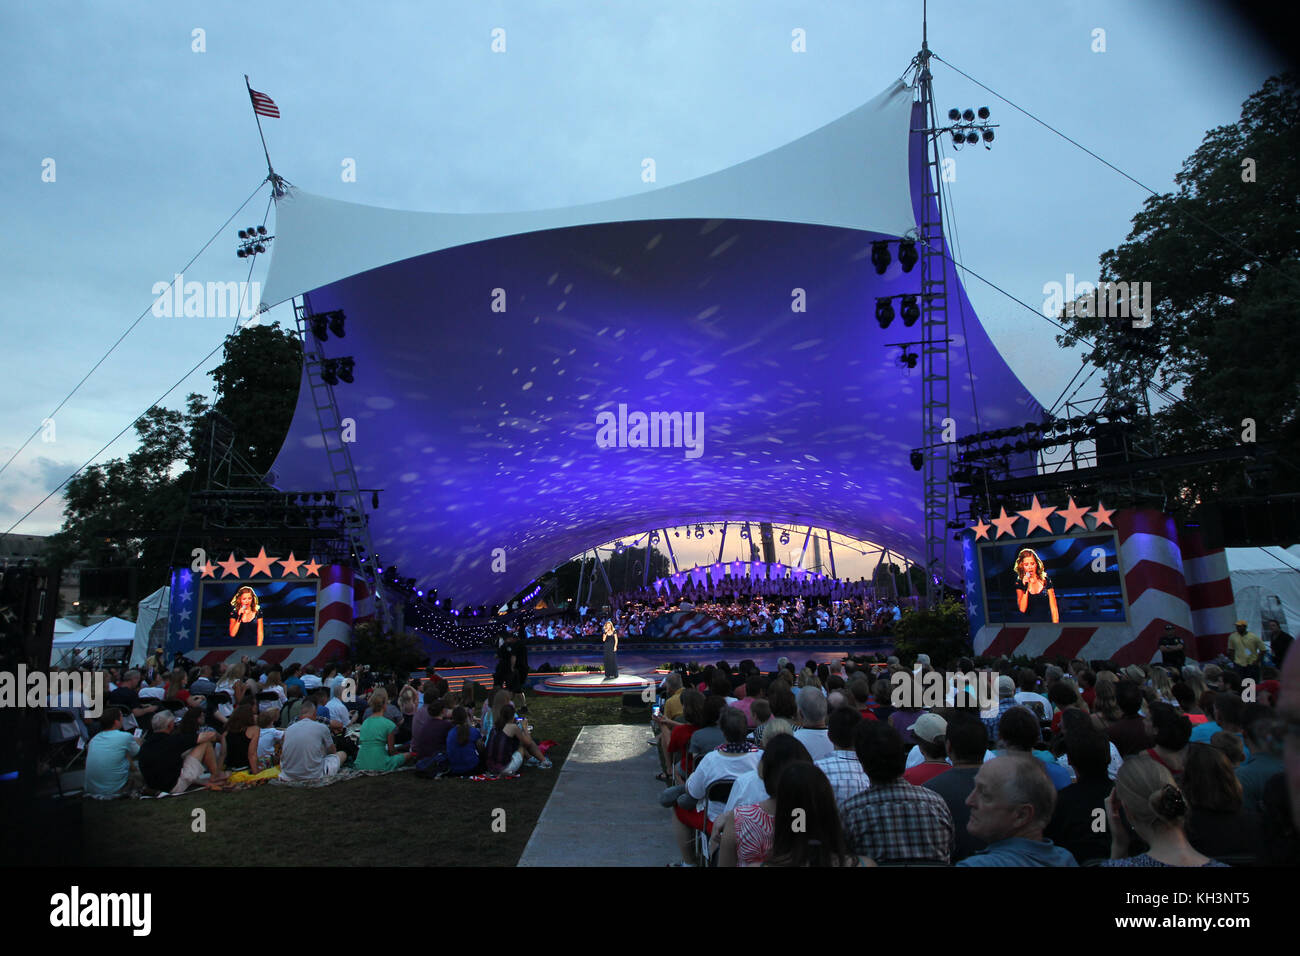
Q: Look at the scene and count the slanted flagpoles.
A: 1